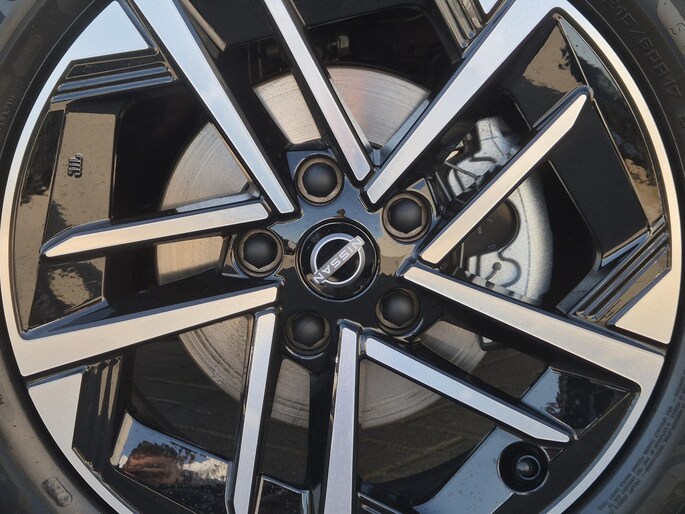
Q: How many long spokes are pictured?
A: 5